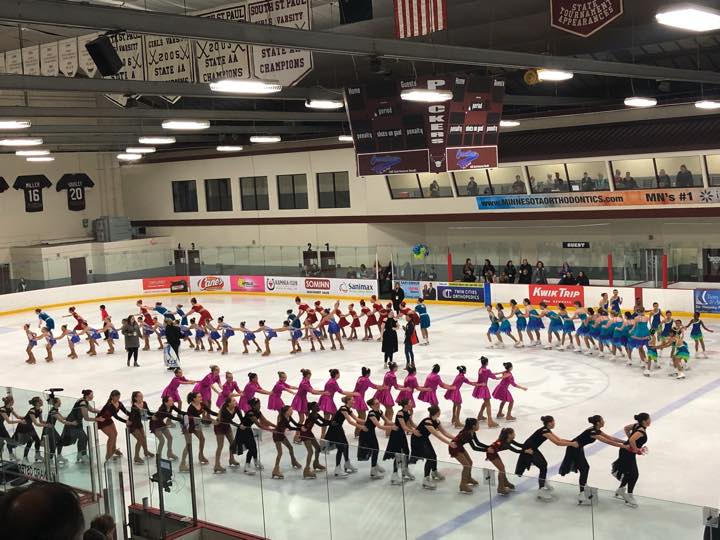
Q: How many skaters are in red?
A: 12